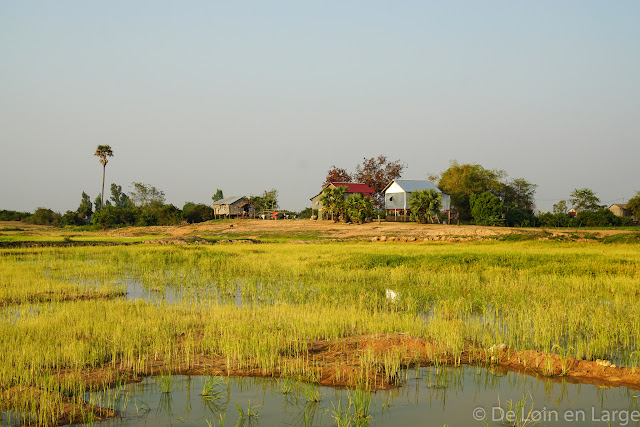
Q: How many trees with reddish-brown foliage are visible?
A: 2